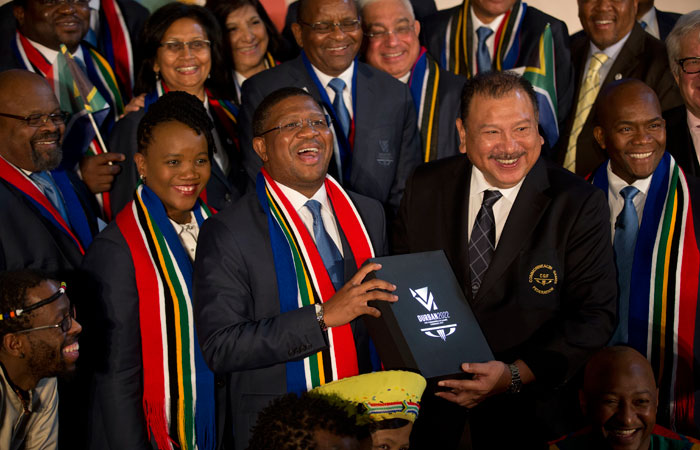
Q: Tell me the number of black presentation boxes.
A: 1